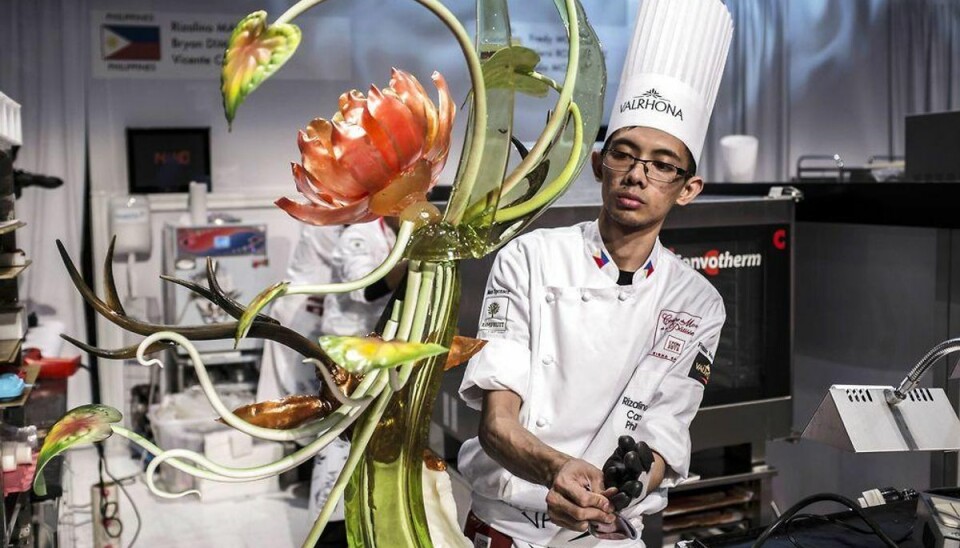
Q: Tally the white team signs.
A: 2